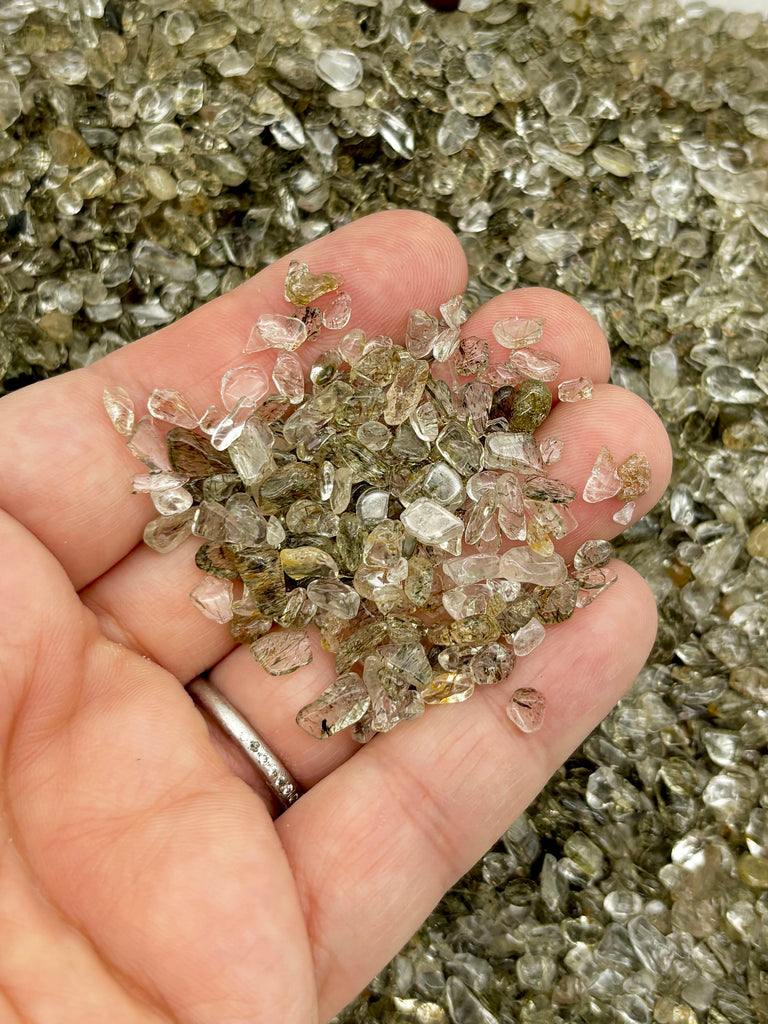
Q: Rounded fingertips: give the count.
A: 4